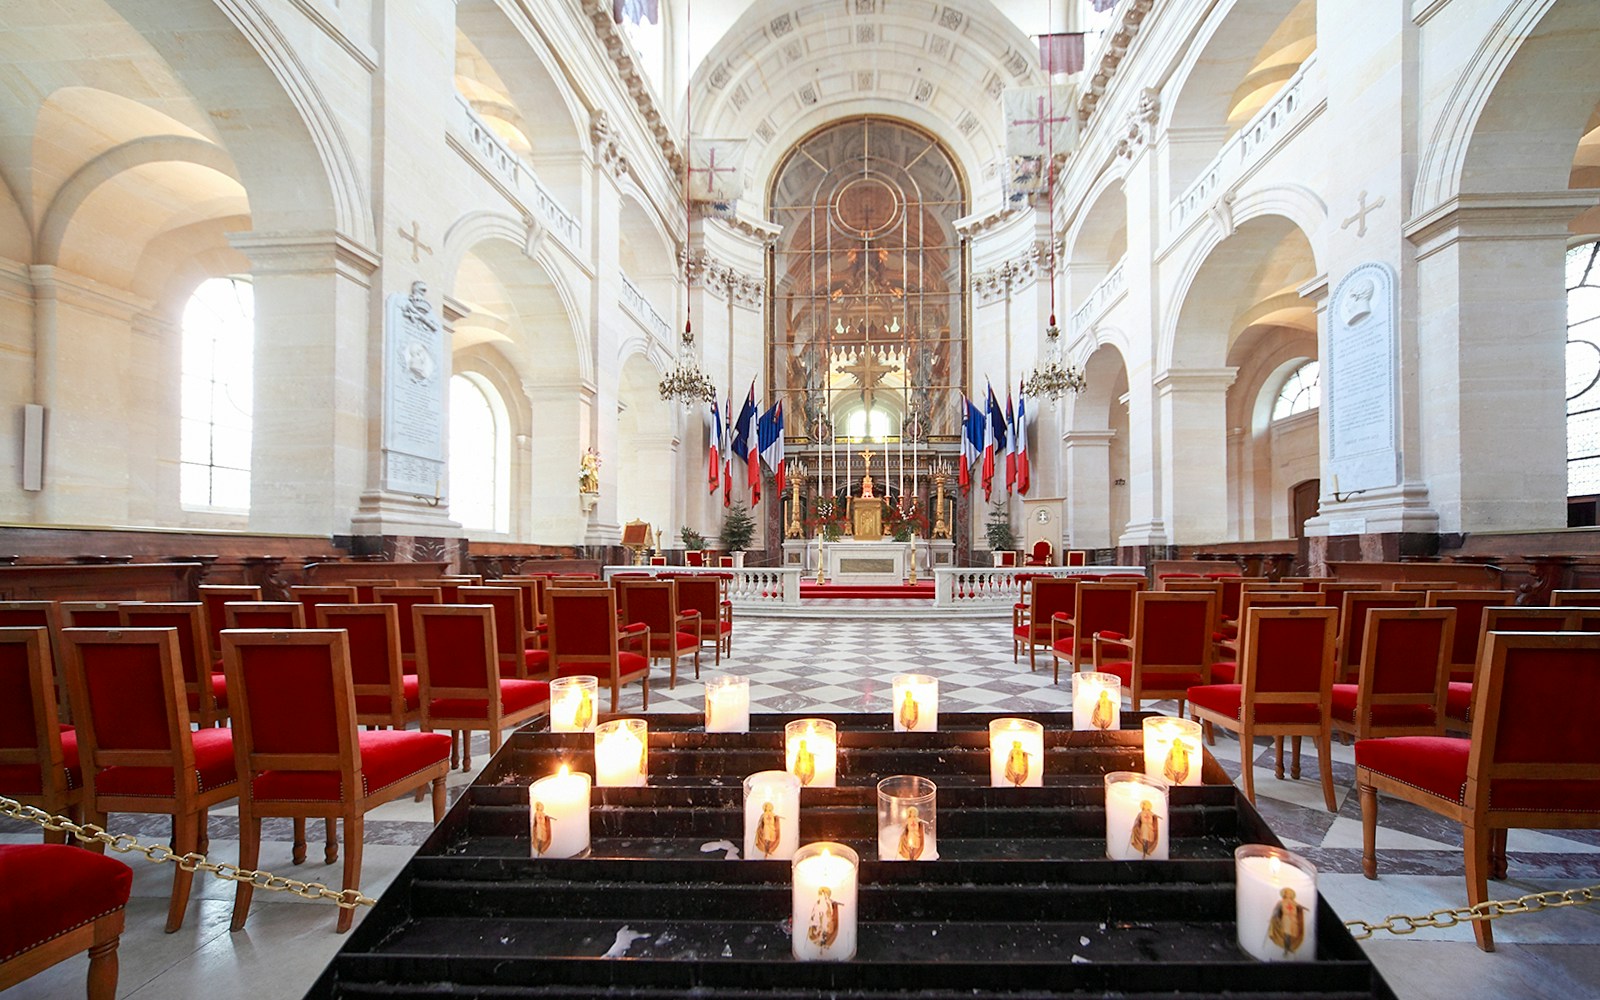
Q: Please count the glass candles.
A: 14